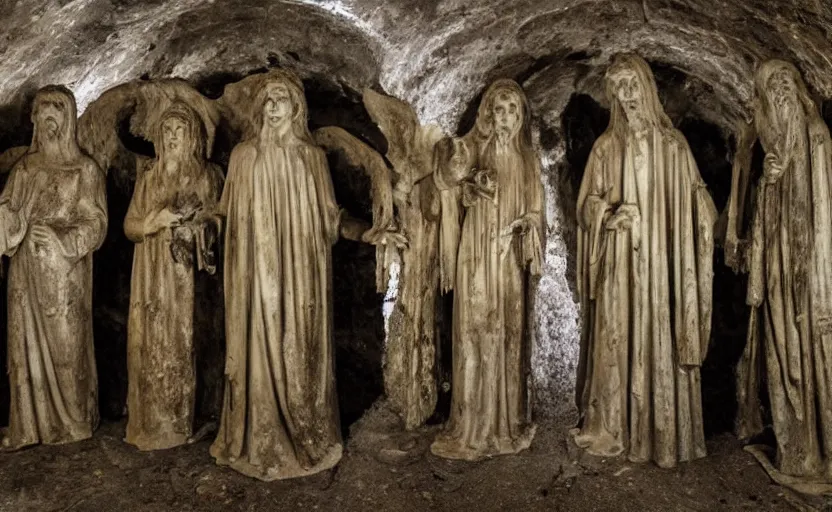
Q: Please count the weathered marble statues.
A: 6